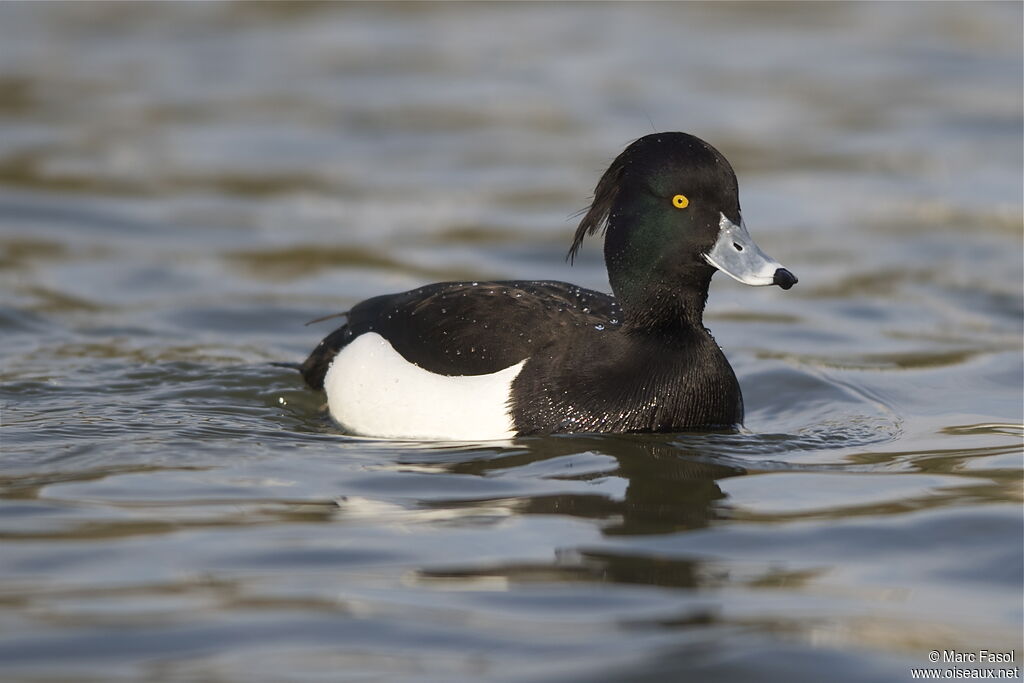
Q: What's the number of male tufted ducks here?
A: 1